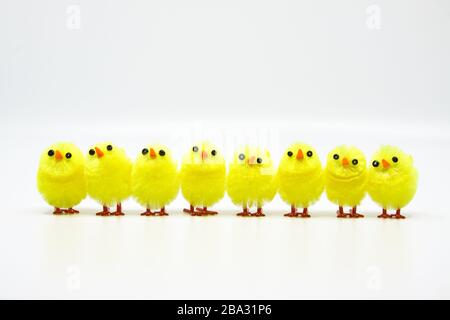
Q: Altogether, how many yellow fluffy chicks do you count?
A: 8